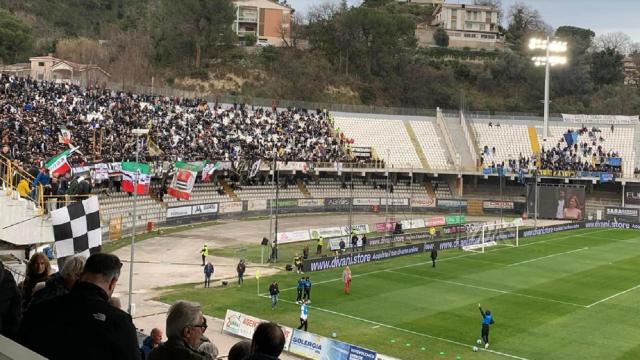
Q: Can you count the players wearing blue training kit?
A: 3